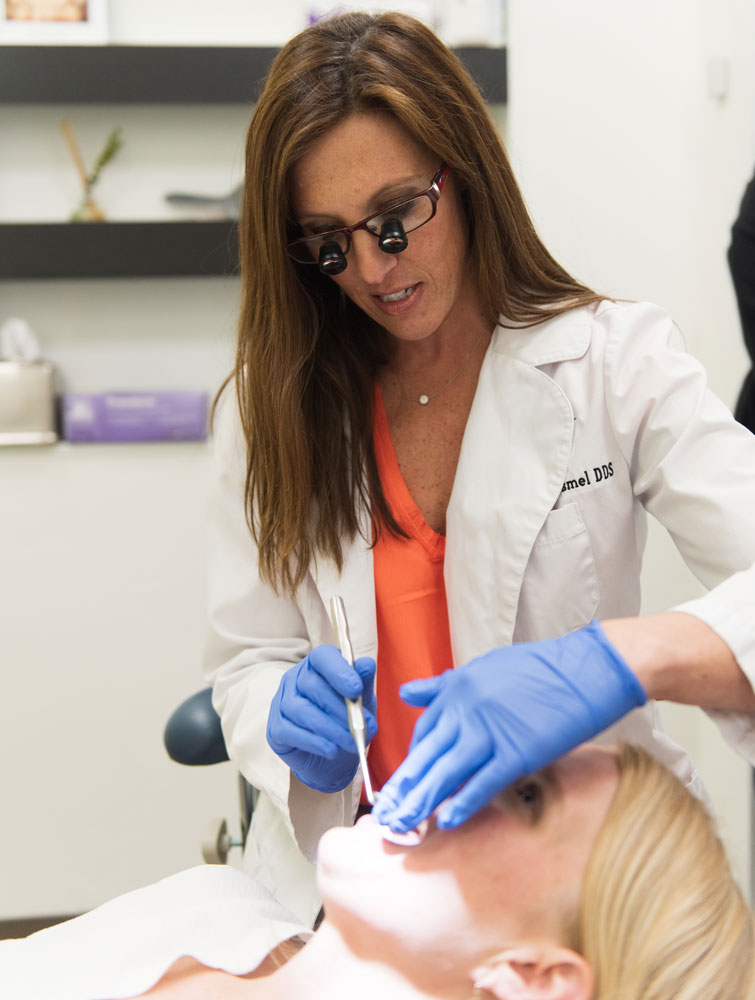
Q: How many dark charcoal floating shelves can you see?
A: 2